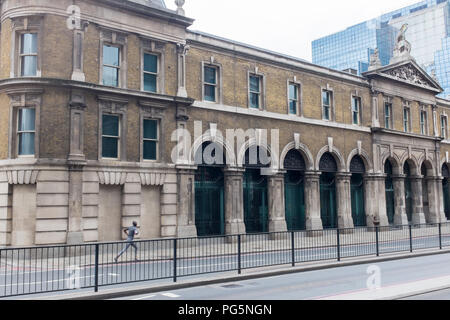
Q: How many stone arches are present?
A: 9